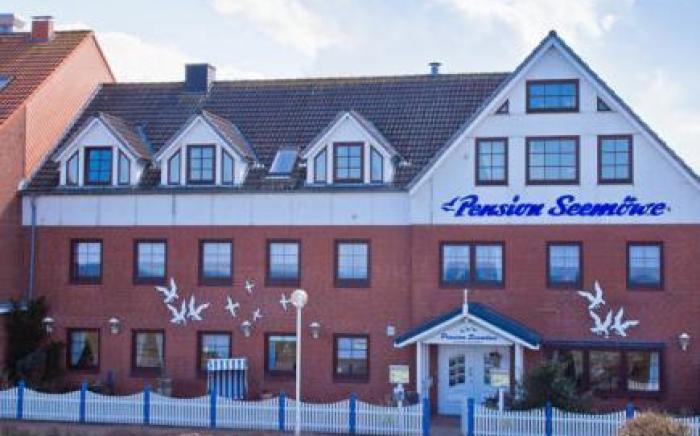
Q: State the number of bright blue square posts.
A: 10